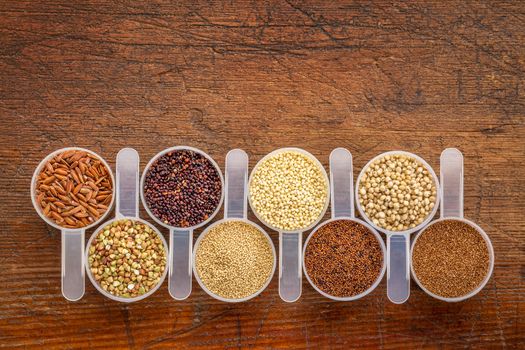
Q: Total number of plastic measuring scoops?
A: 8